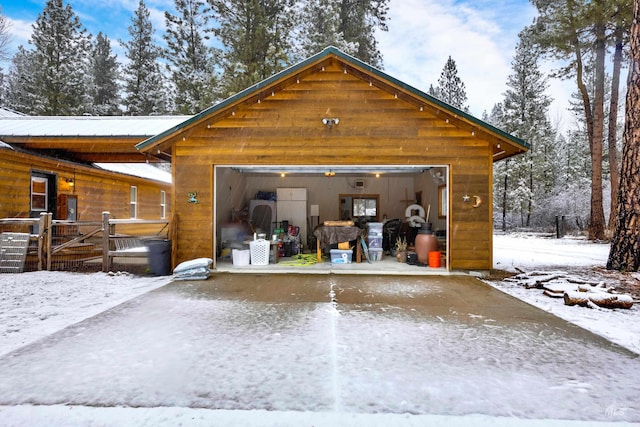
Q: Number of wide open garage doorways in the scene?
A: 1